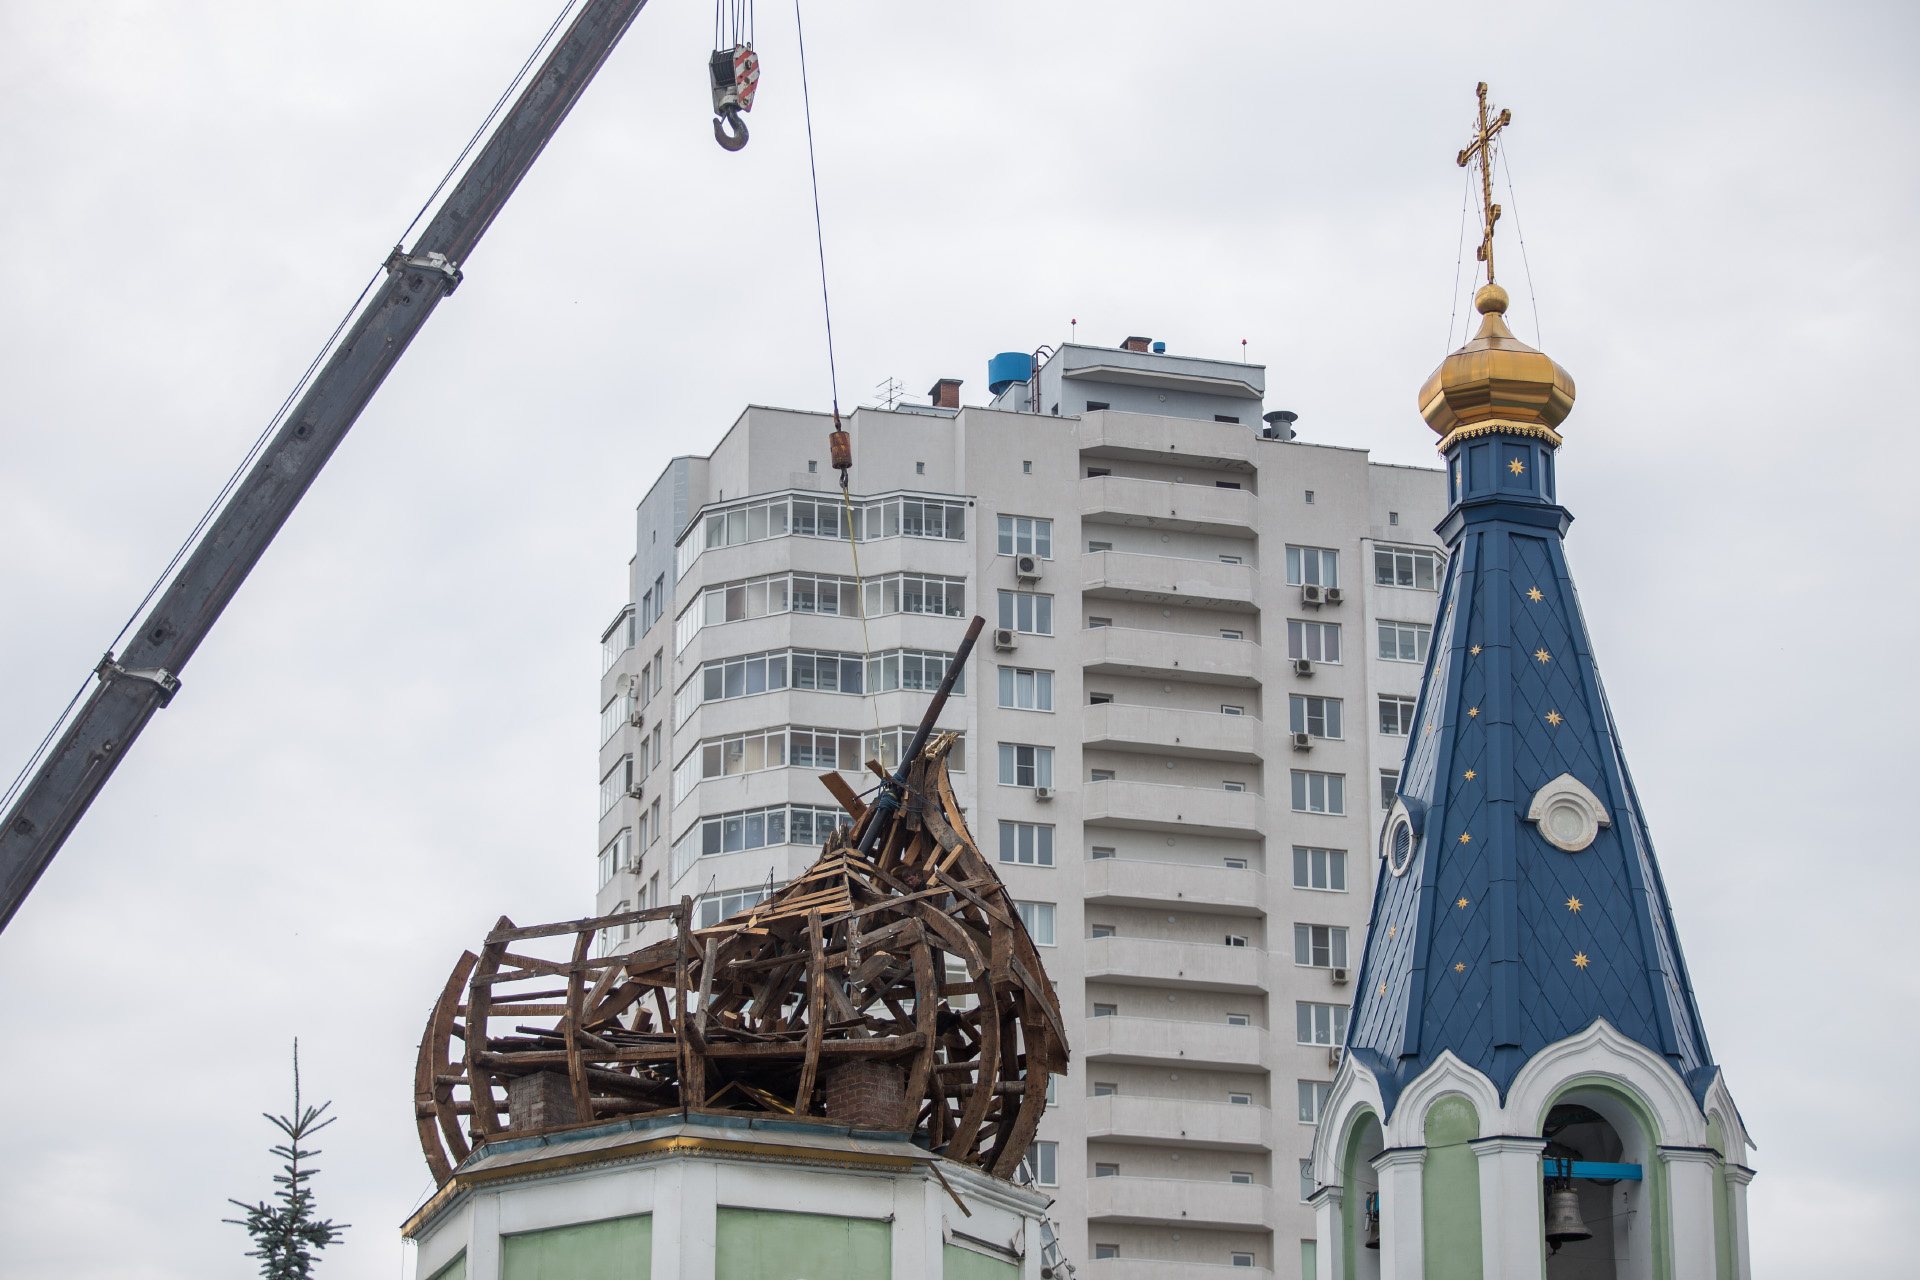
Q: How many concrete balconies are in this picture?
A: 12